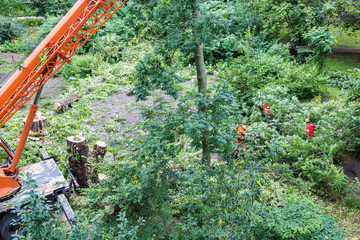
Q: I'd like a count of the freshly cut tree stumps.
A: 3